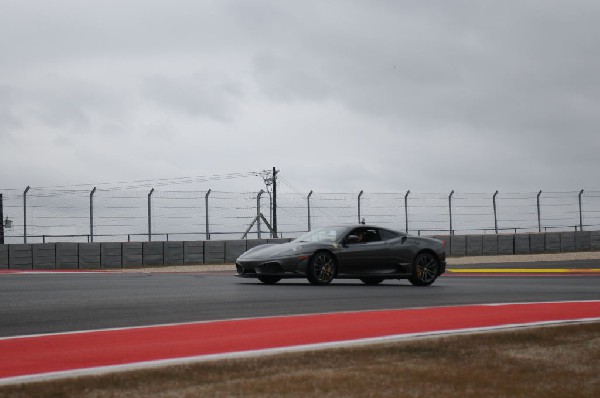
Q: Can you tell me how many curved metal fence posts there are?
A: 12